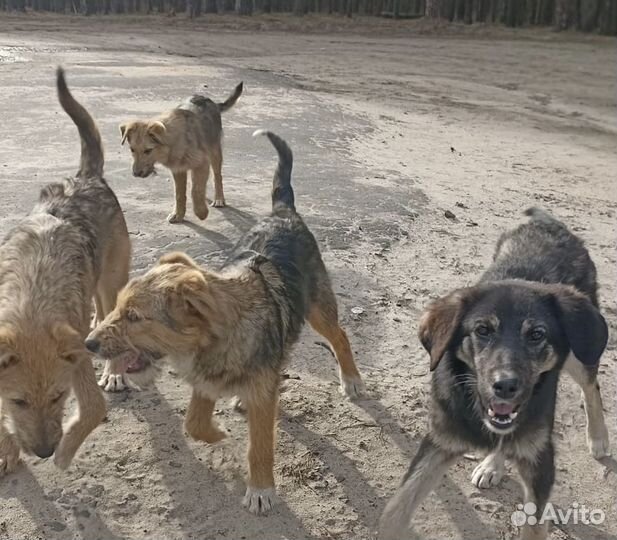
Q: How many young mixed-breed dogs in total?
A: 4